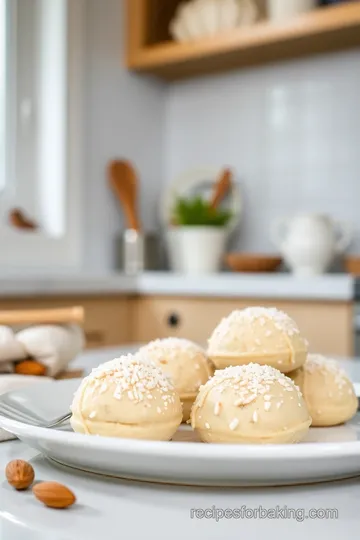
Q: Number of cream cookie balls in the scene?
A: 5